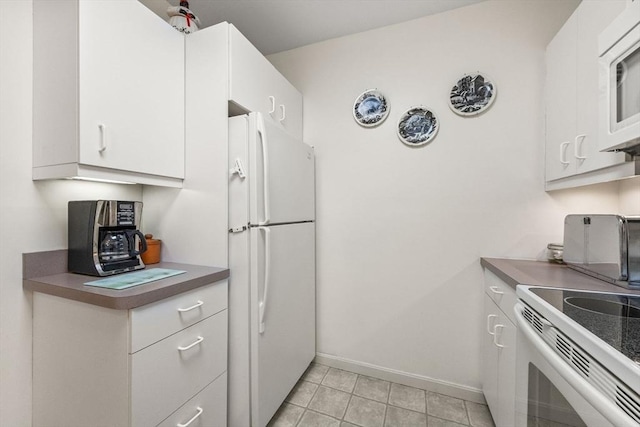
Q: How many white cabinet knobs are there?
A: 11